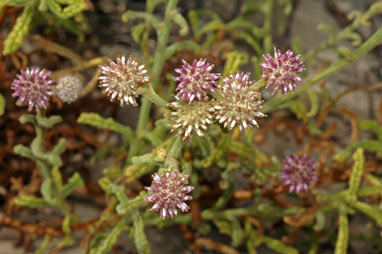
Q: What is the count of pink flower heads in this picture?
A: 5